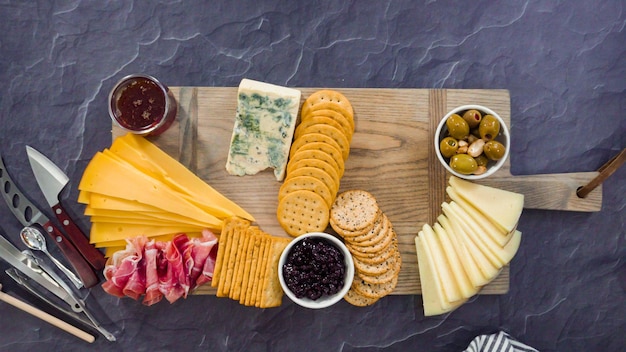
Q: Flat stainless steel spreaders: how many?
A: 1